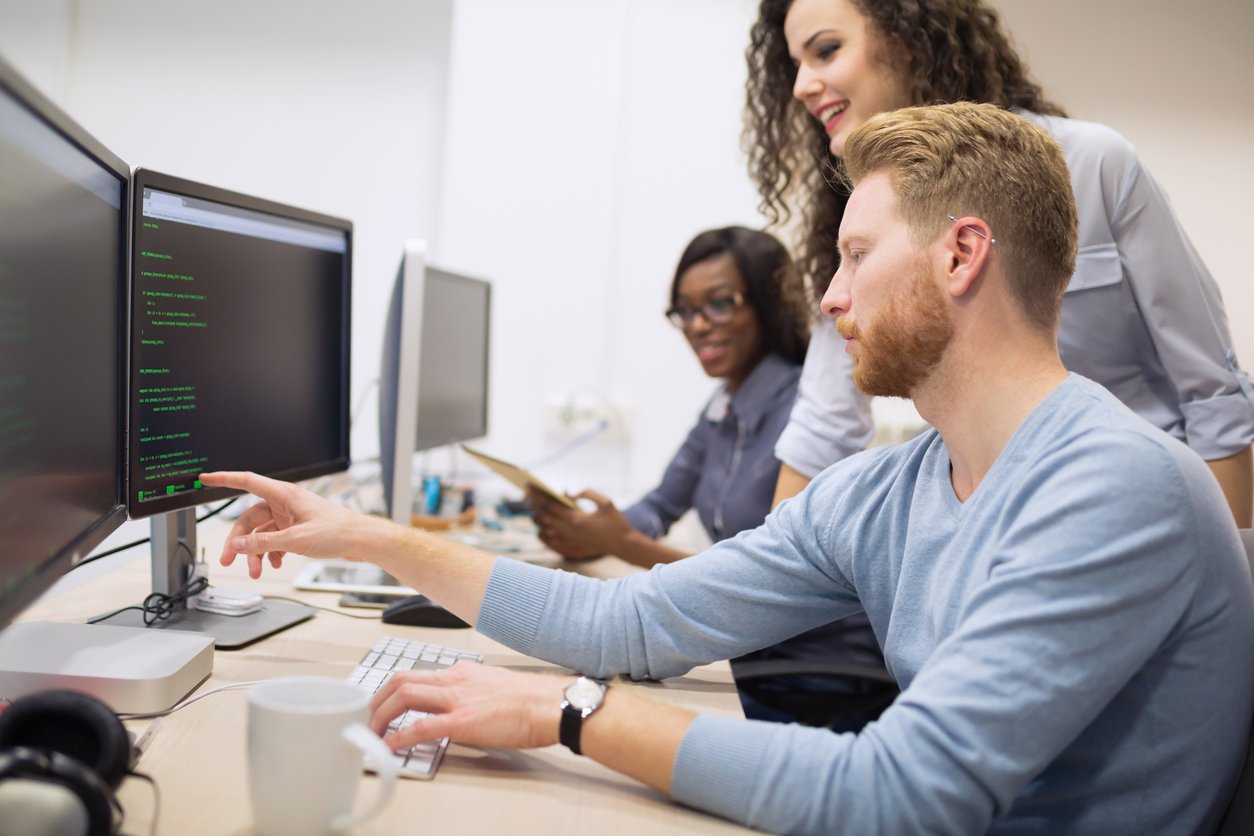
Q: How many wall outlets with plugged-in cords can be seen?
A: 1